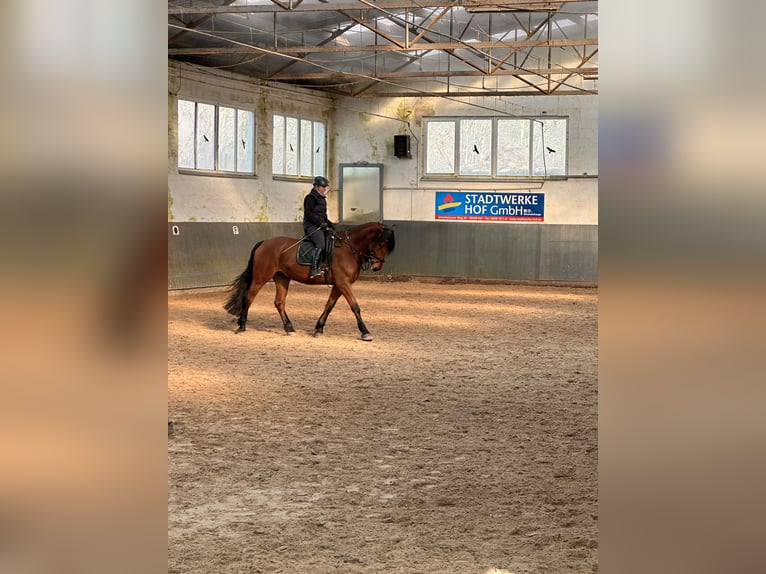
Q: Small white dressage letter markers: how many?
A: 2